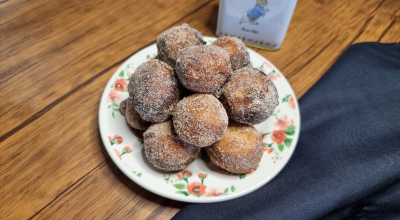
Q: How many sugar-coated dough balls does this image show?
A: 9